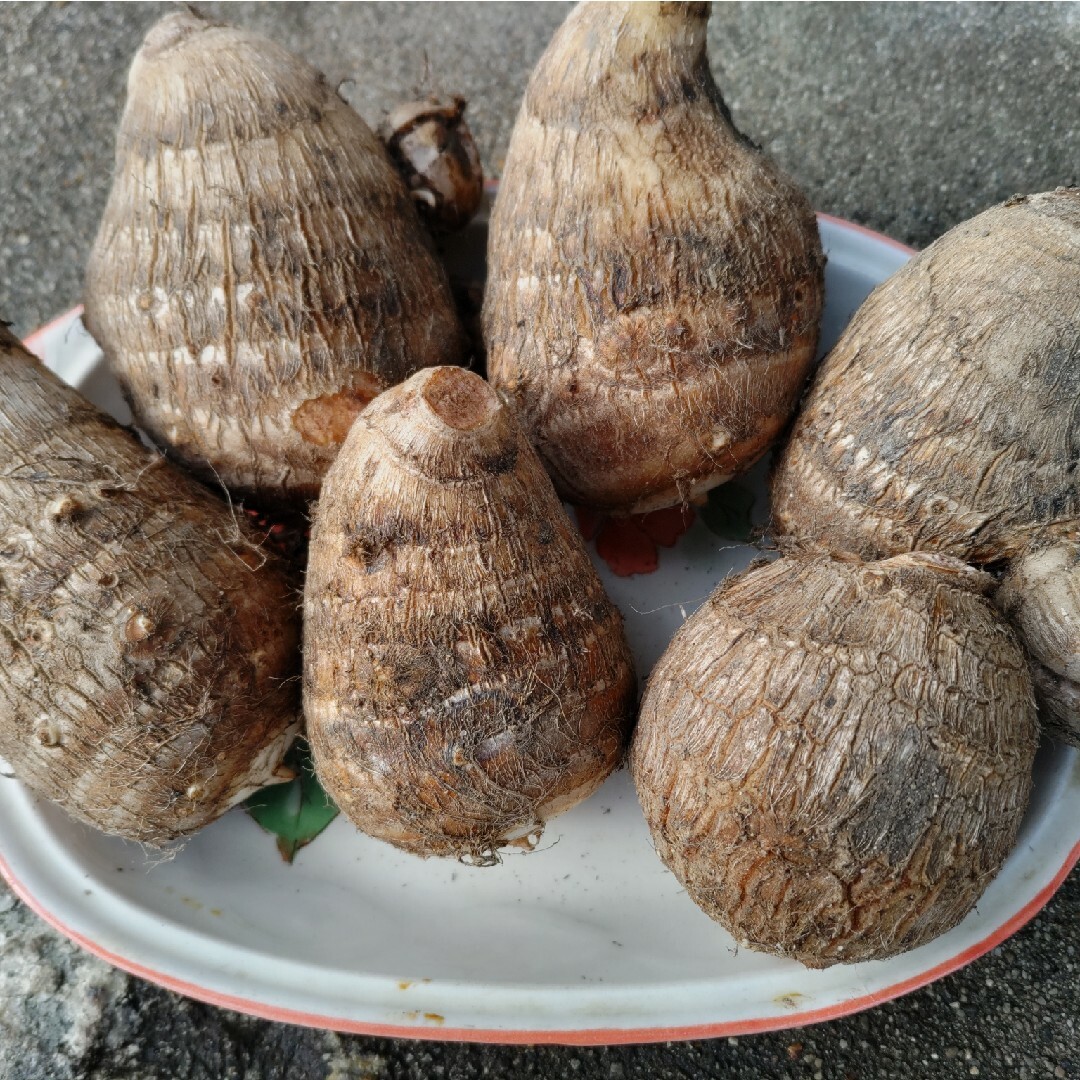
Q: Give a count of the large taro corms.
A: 6